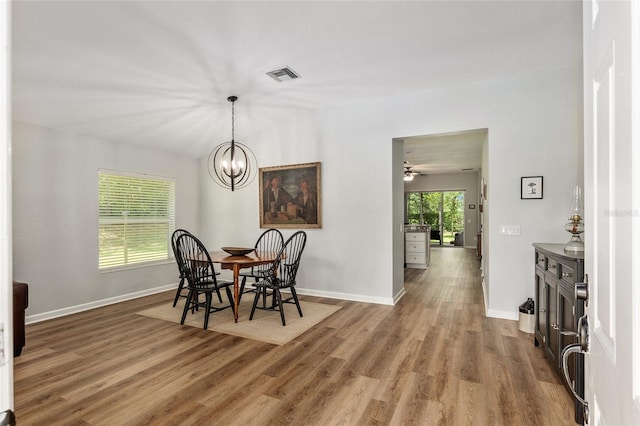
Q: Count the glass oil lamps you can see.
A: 1